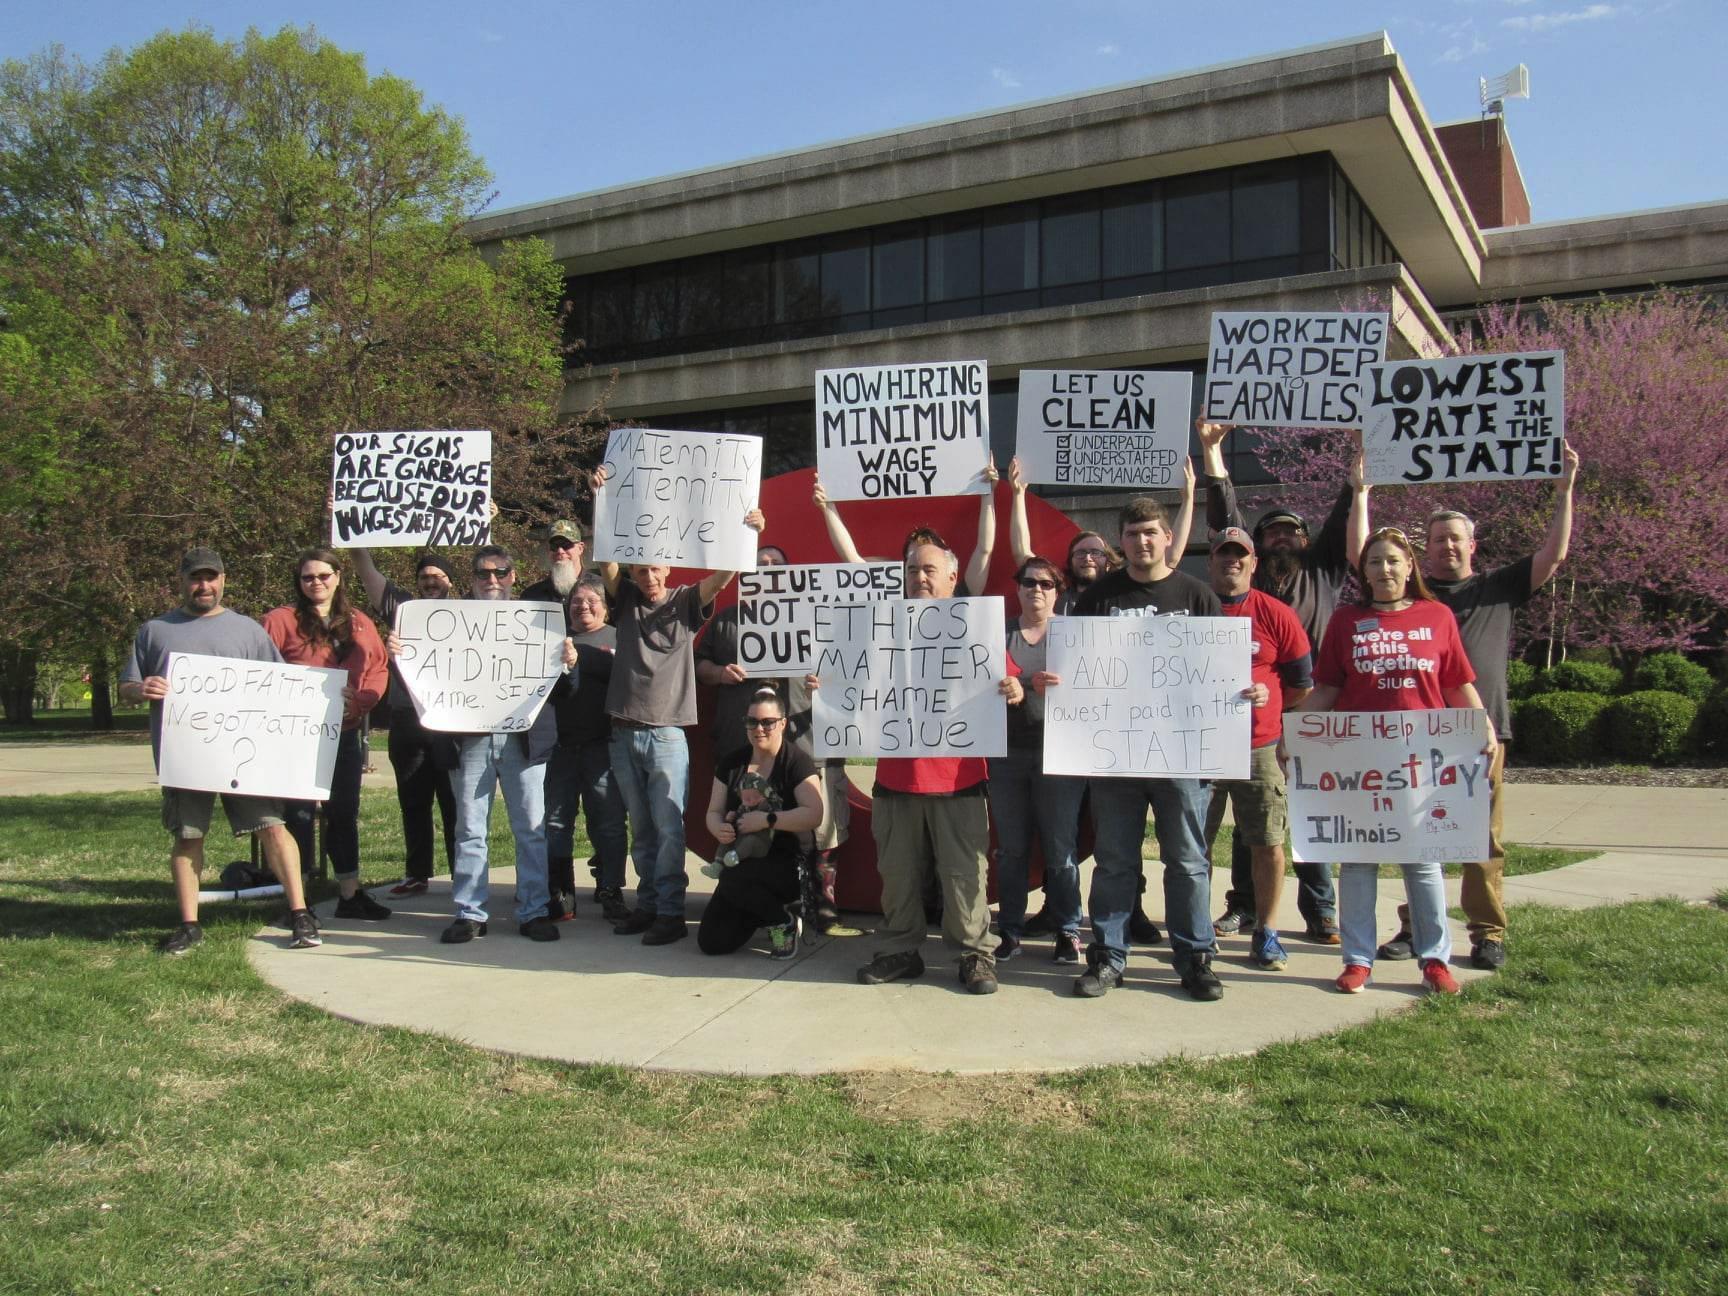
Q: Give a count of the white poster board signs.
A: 12